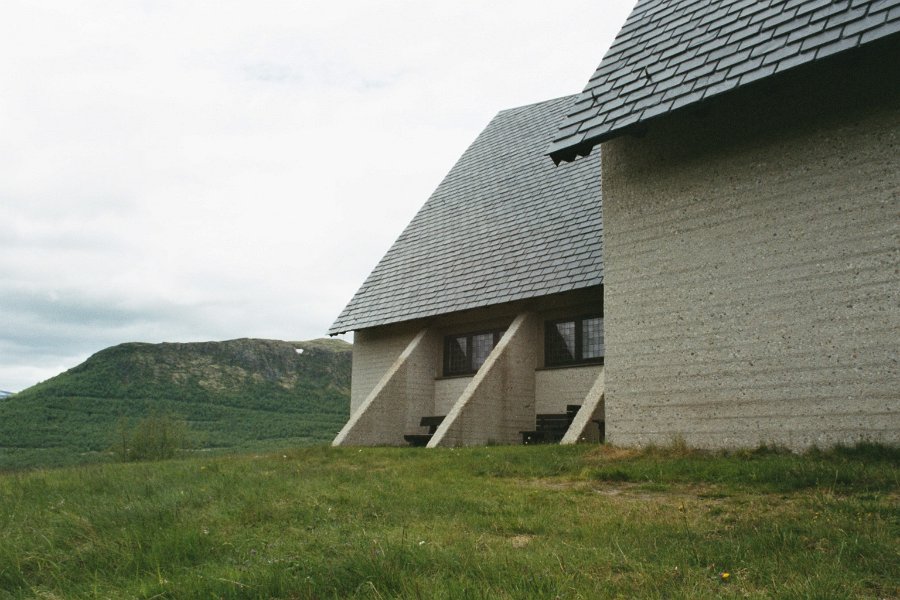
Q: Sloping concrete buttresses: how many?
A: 3